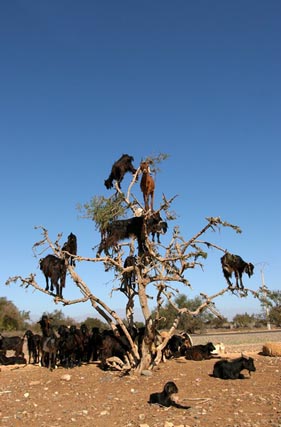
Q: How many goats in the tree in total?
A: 8